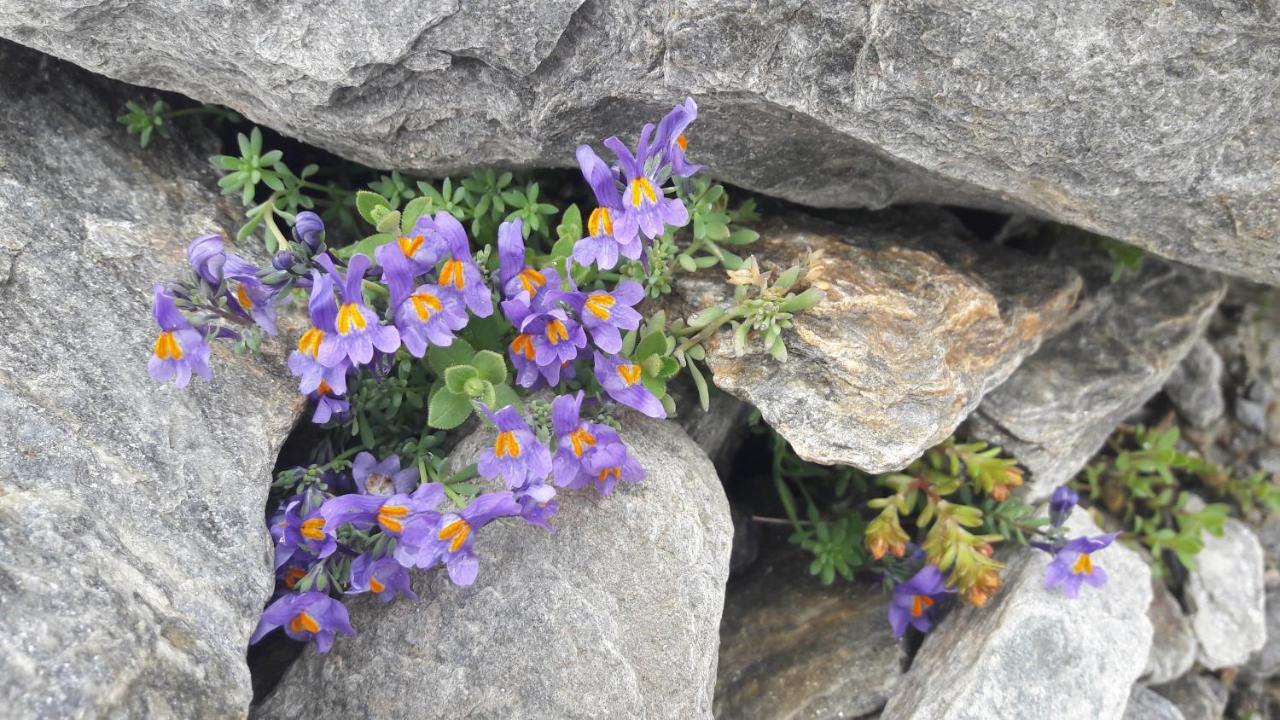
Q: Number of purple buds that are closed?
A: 4